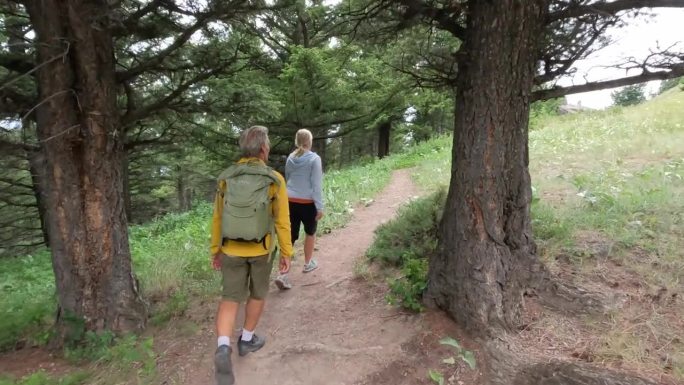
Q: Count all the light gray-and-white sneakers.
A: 2